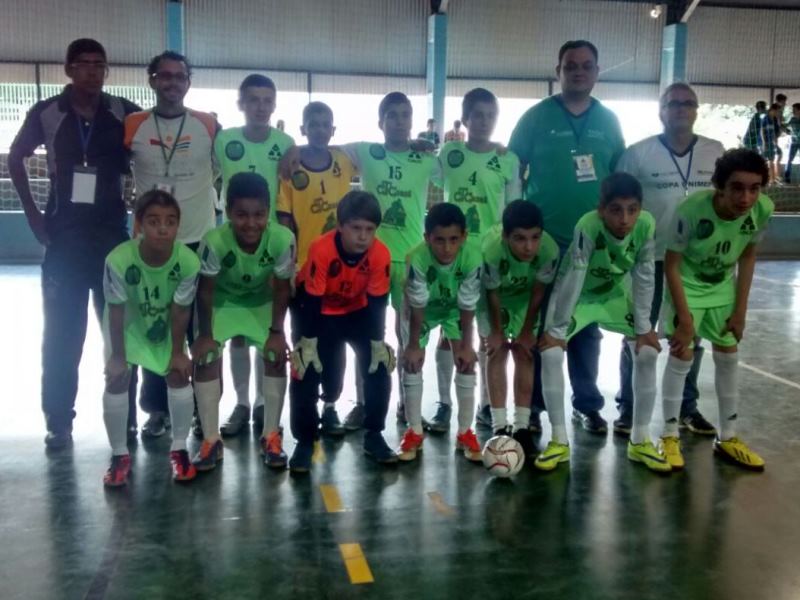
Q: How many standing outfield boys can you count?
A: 3